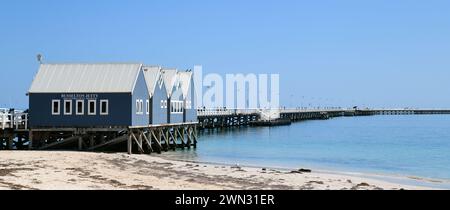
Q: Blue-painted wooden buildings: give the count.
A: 4